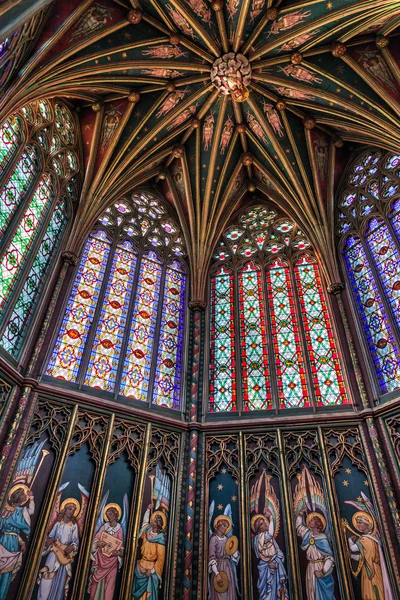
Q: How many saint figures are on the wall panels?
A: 8